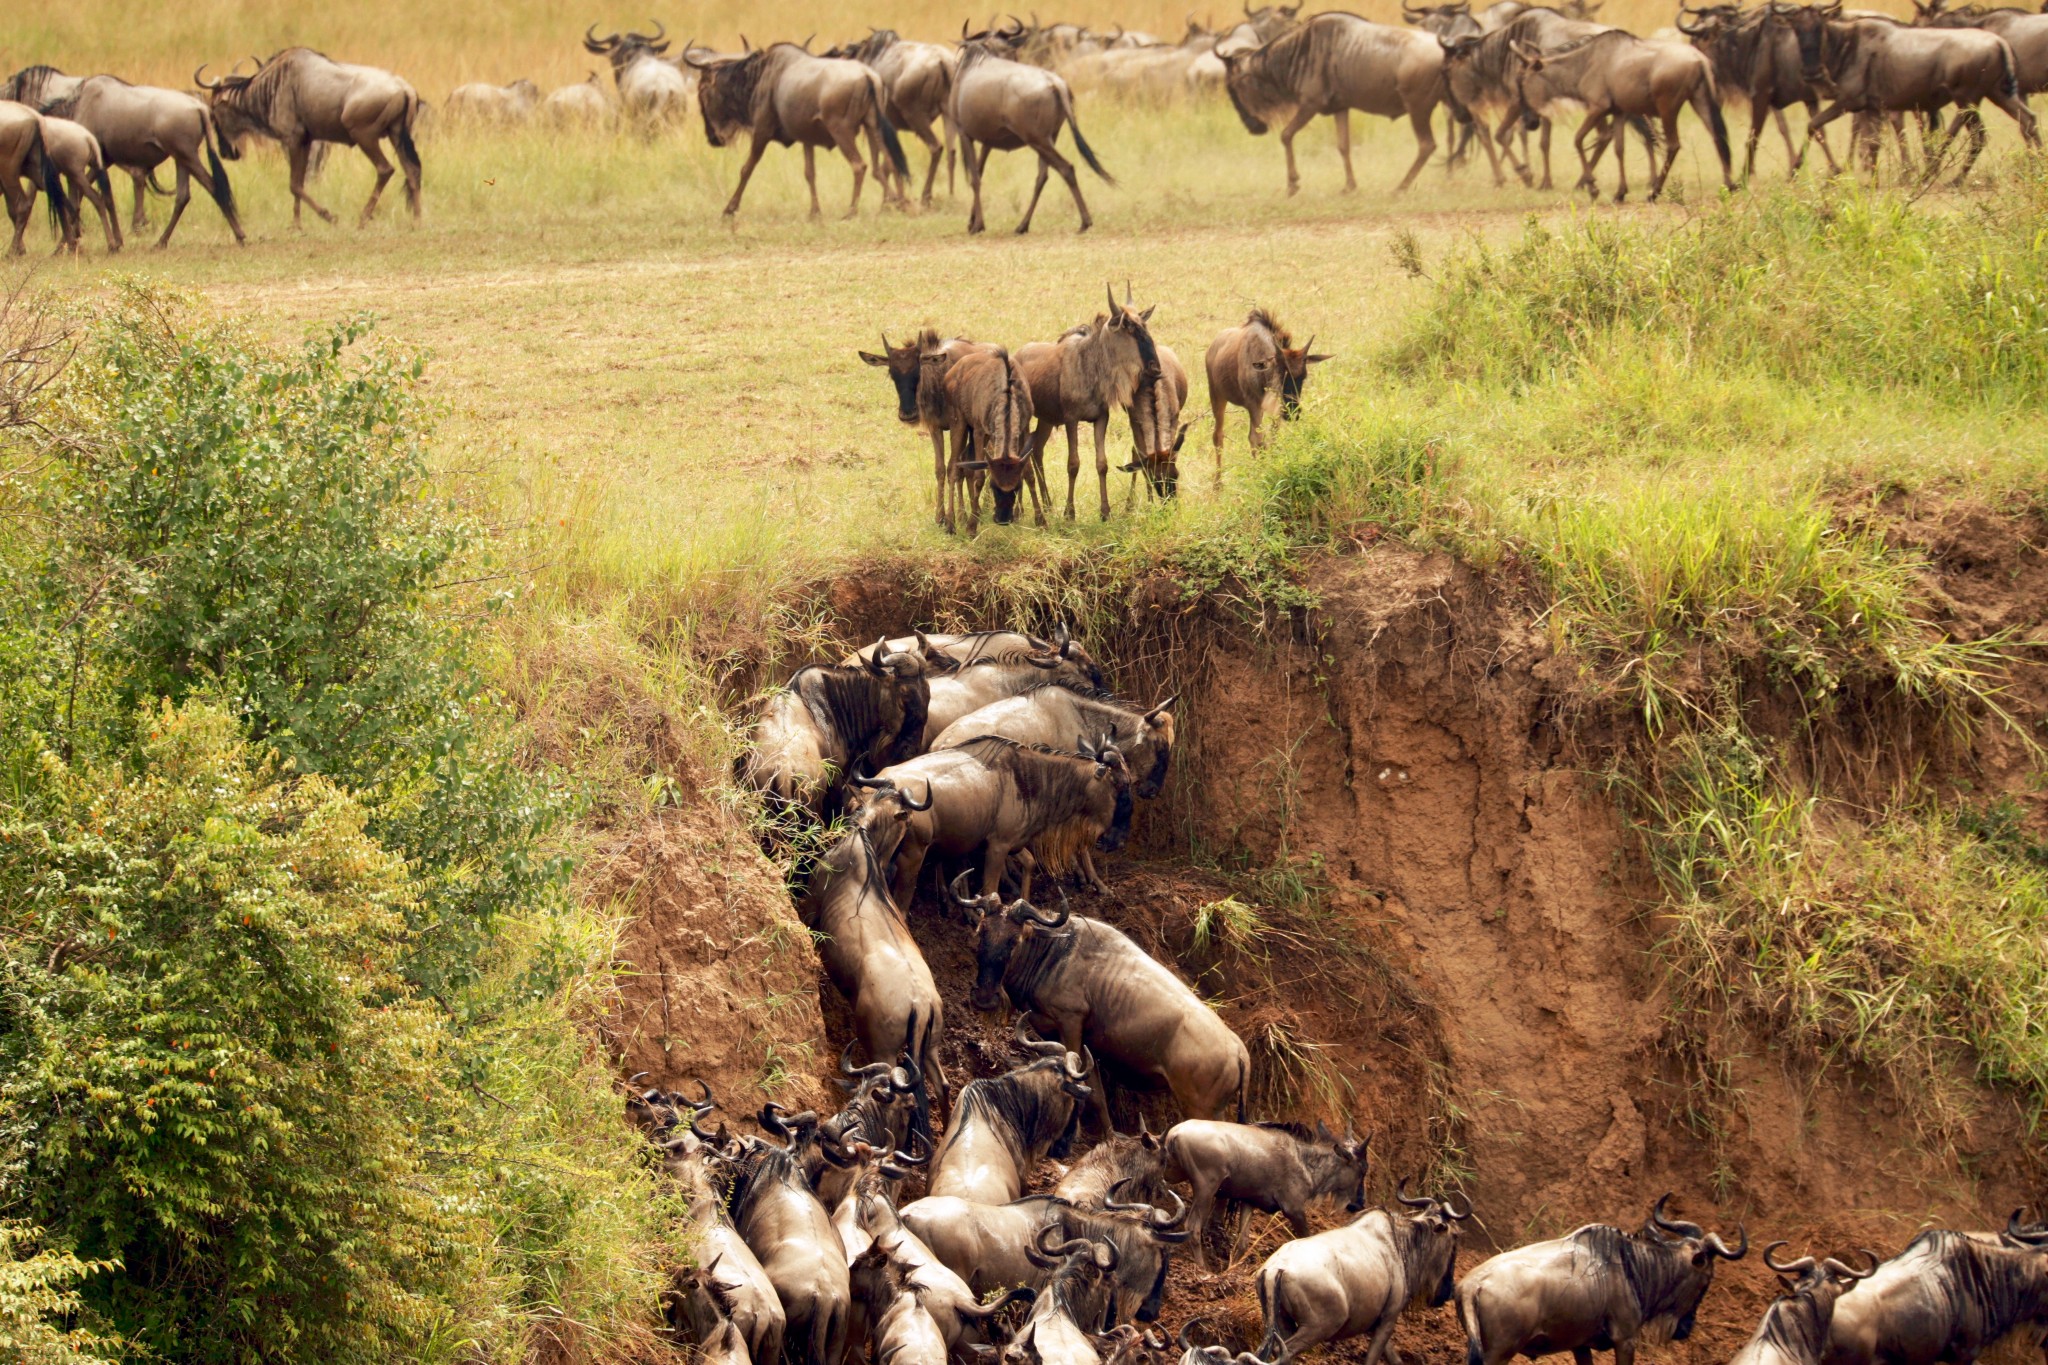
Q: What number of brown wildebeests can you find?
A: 5